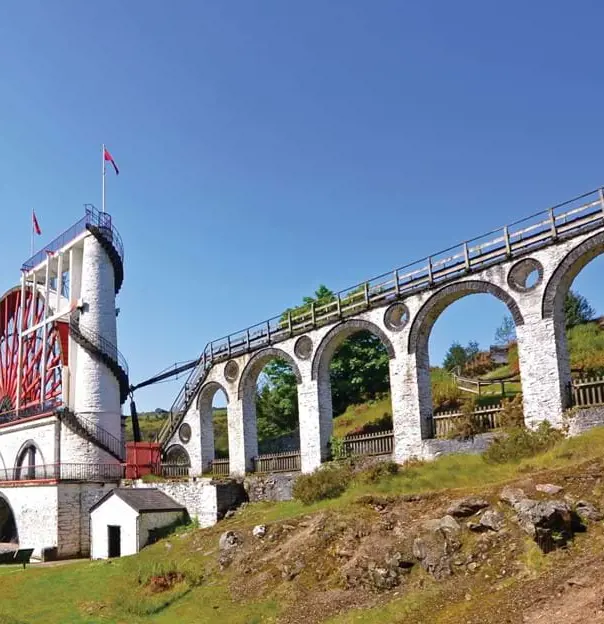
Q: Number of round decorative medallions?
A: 5